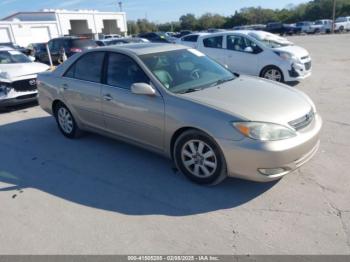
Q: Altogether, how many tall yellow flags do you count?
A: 0